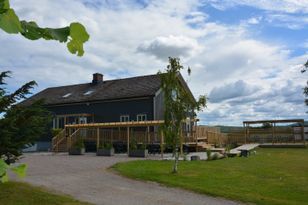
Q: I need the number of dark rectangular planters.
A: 3